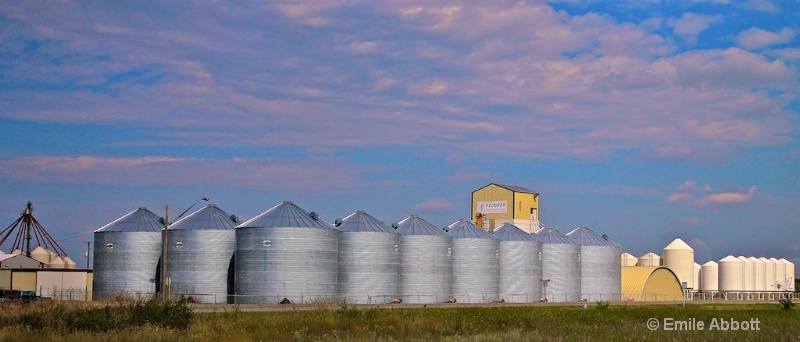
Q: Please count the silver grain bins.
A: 9